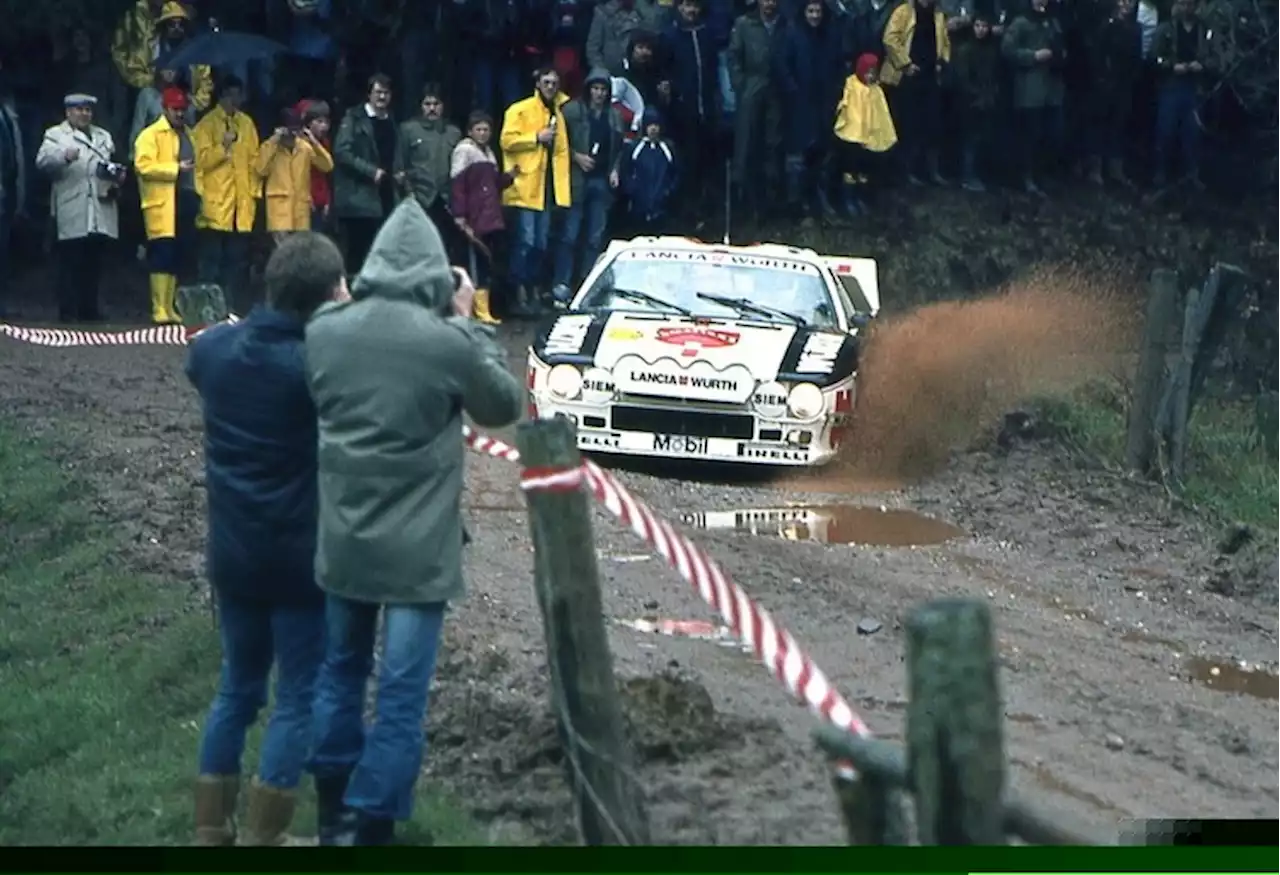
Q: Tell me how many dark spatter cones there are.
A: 0